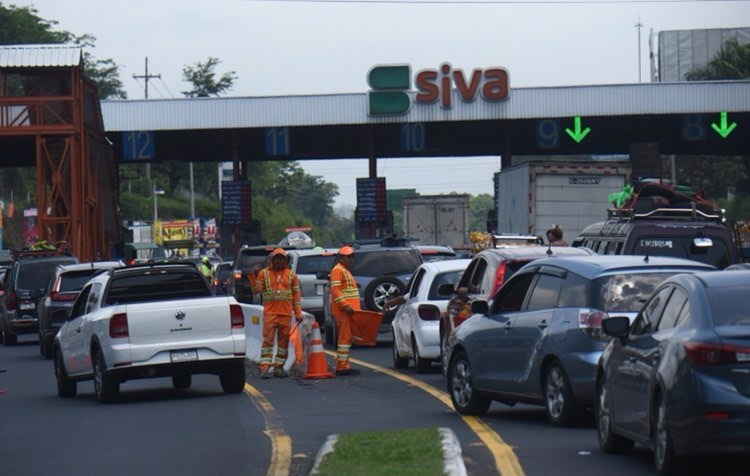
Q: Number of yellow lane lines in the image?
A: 2